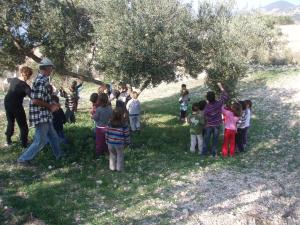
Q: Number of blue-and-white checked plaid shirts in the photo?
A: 1